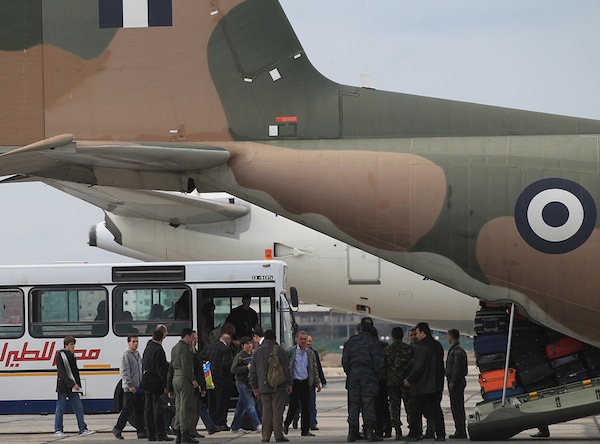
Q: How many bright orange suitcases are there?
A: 1